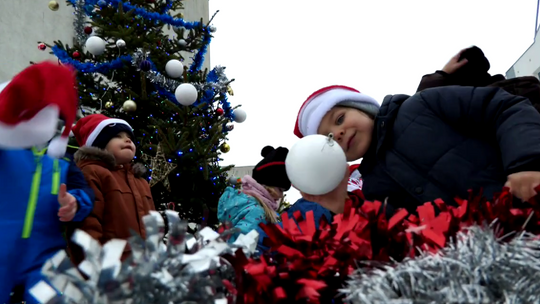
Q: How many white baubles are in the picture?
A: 5